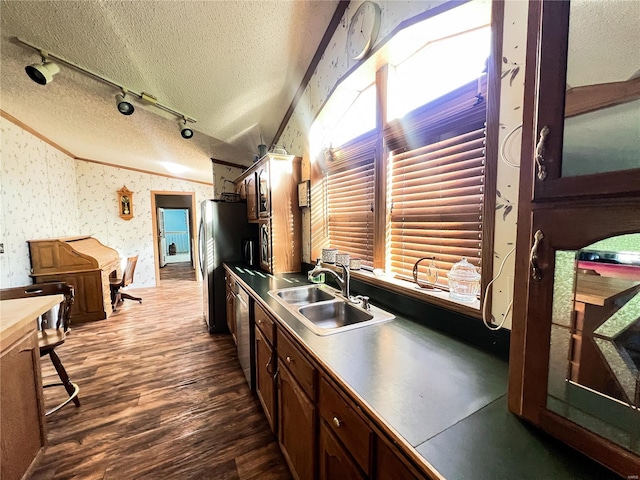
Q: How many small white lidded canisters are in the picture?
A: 3